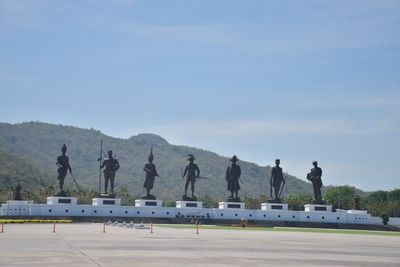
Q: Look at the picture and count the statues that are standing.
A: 7